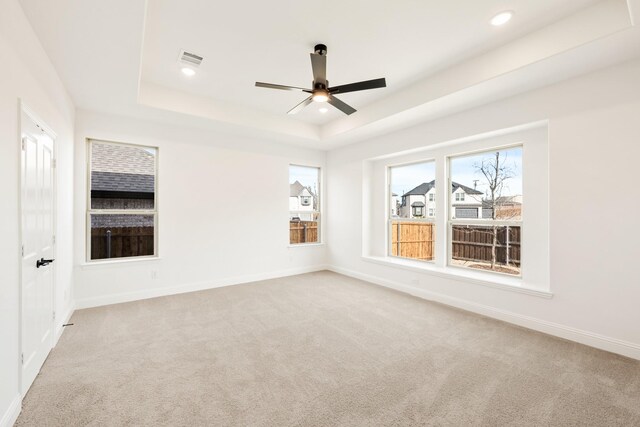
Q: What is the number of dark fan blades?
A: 5